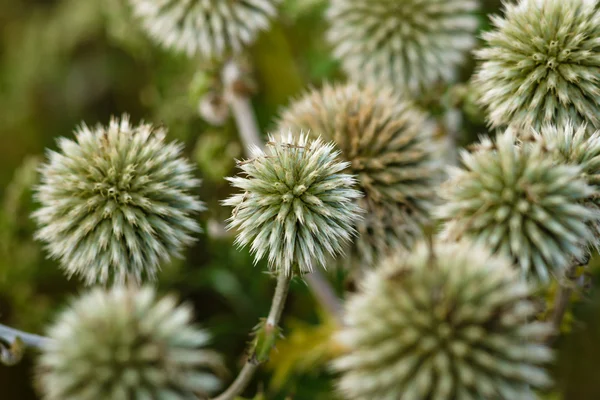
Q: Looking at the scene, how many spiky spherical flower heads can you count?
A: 10